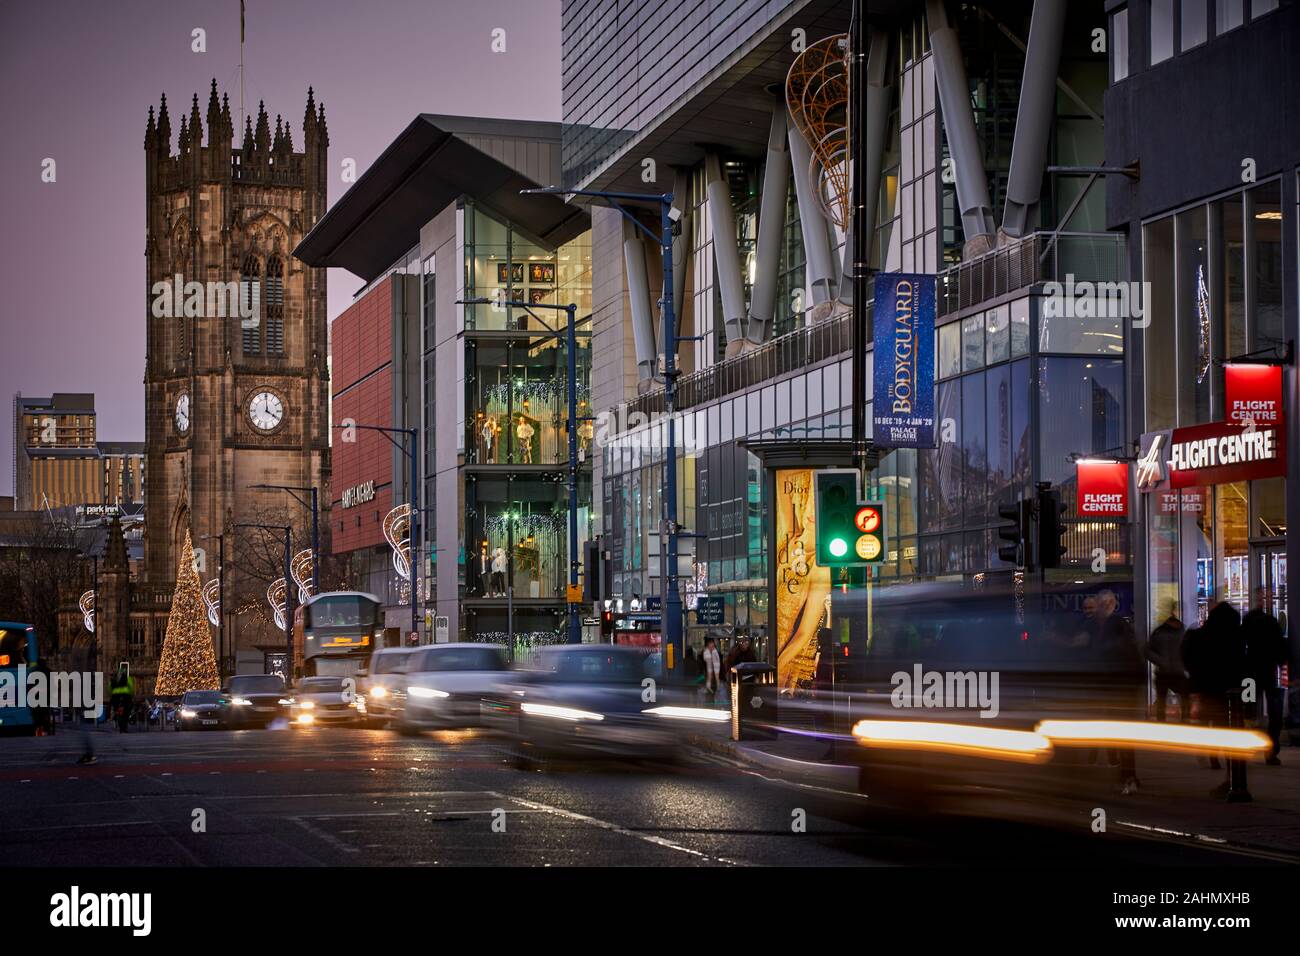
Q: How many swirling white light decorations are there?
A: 5